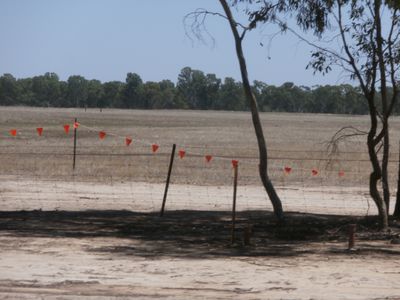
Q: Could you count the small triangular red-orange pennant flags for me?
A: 13